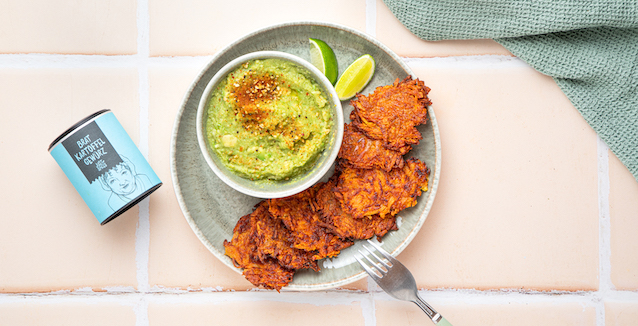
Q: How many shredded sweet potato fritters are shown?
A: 7